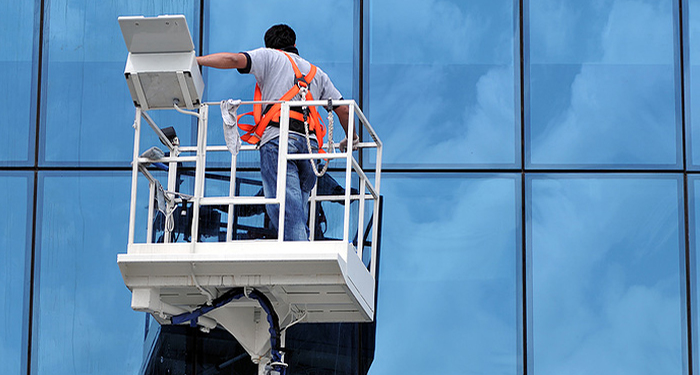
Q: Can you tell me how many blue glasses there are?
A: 12